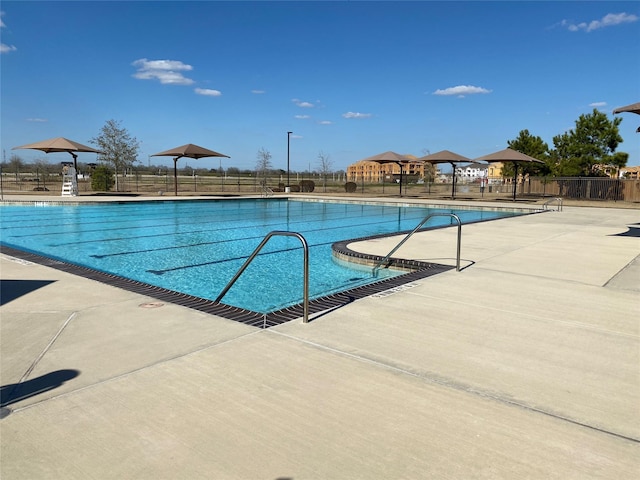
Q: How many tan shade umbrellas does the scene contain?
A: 6